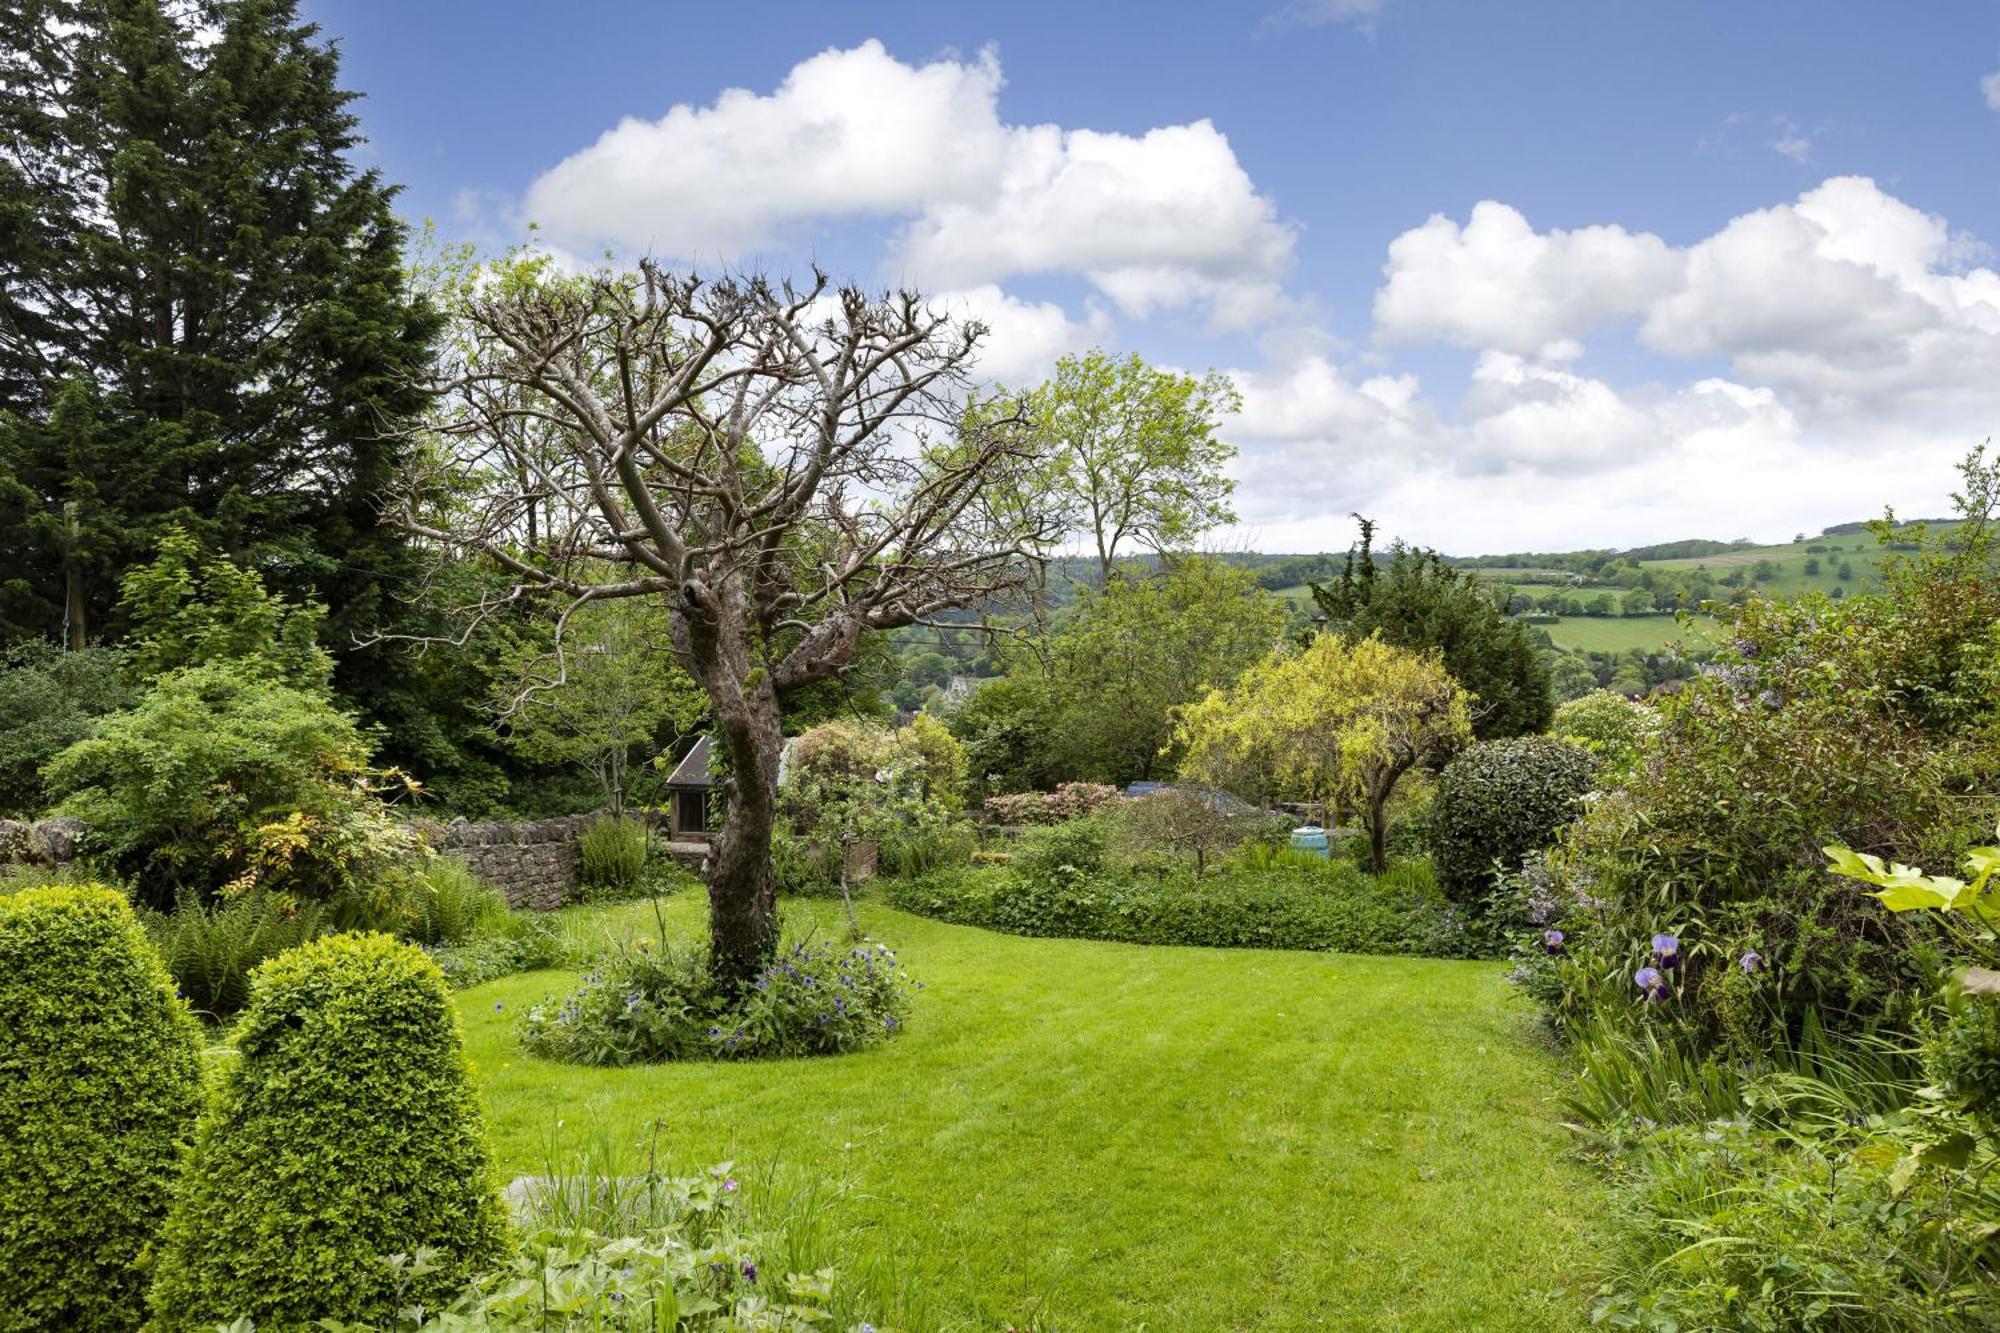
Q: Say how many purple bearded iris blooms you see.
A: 4